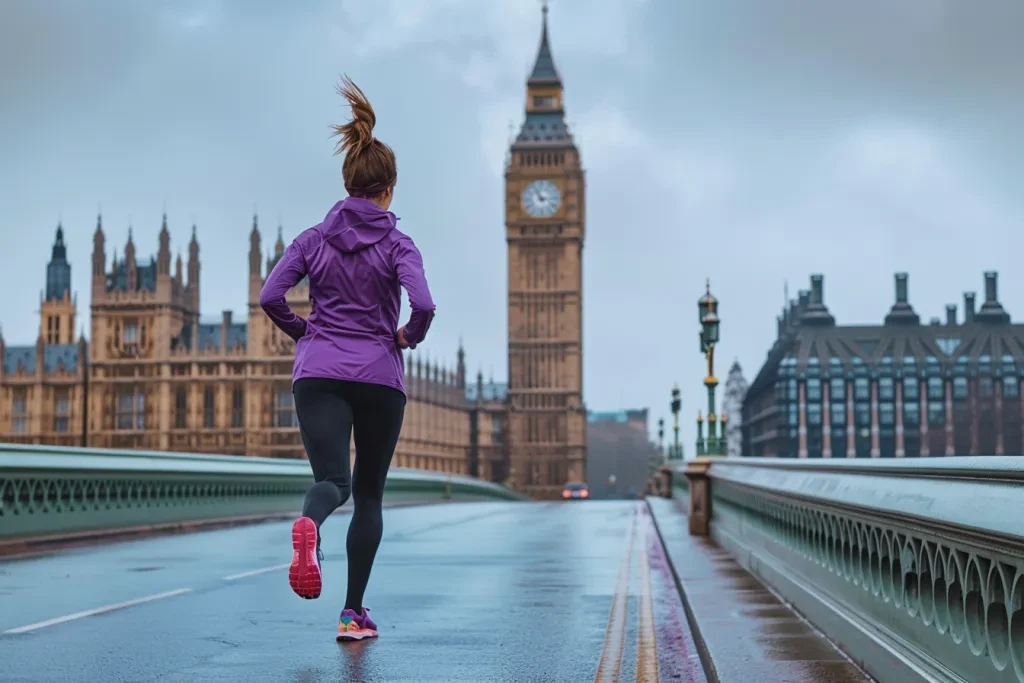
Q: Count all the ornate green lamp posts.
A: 3